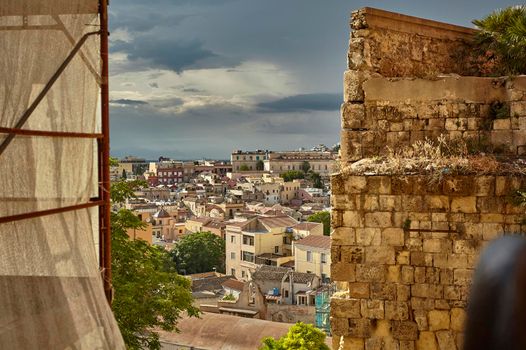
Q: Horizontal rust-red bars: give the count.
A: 2